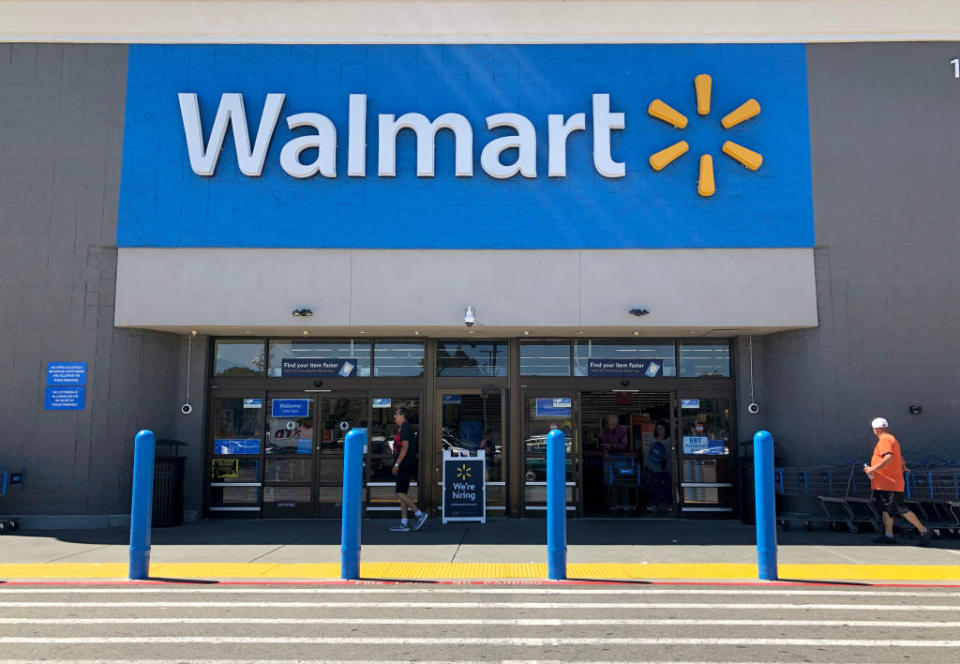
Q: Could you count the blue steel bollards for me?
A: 4